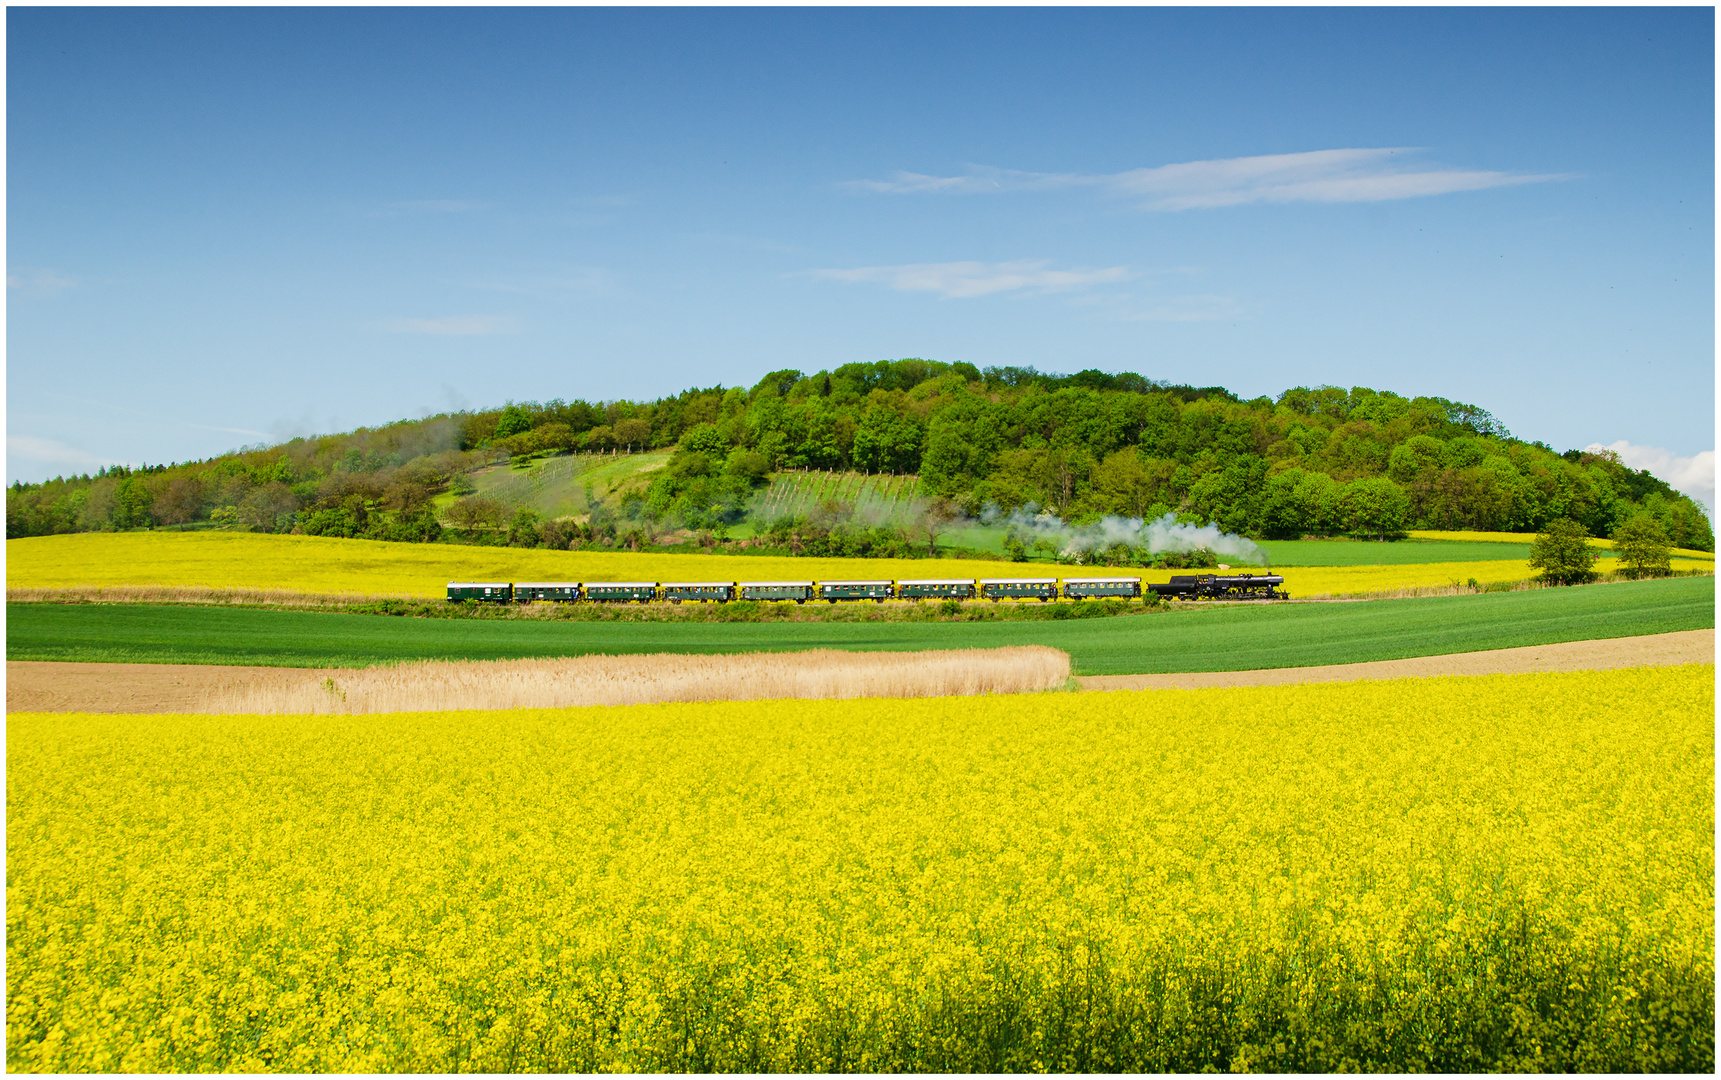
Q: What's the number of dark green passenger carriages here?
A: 9